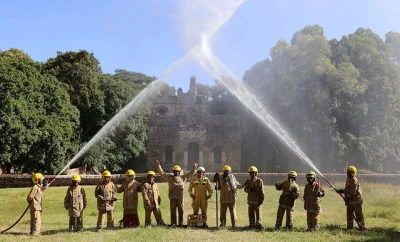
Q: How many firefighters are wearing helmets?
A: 12